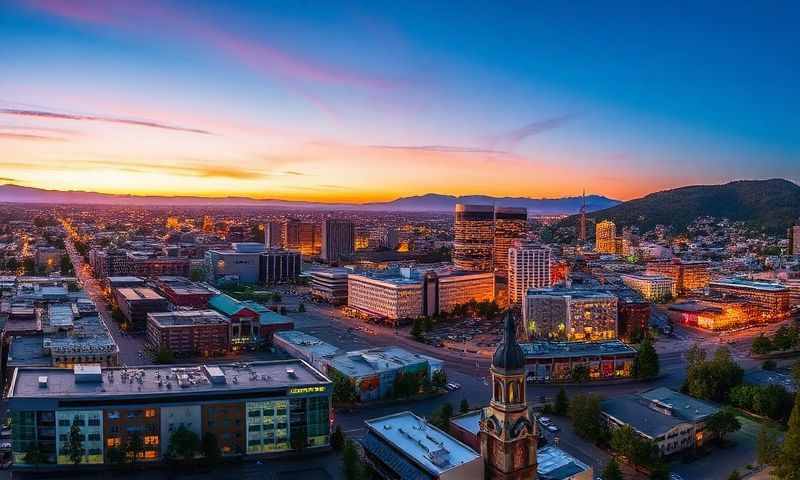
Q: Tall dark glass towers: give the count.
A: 2